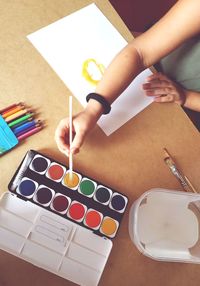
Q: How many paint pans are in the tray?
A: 12